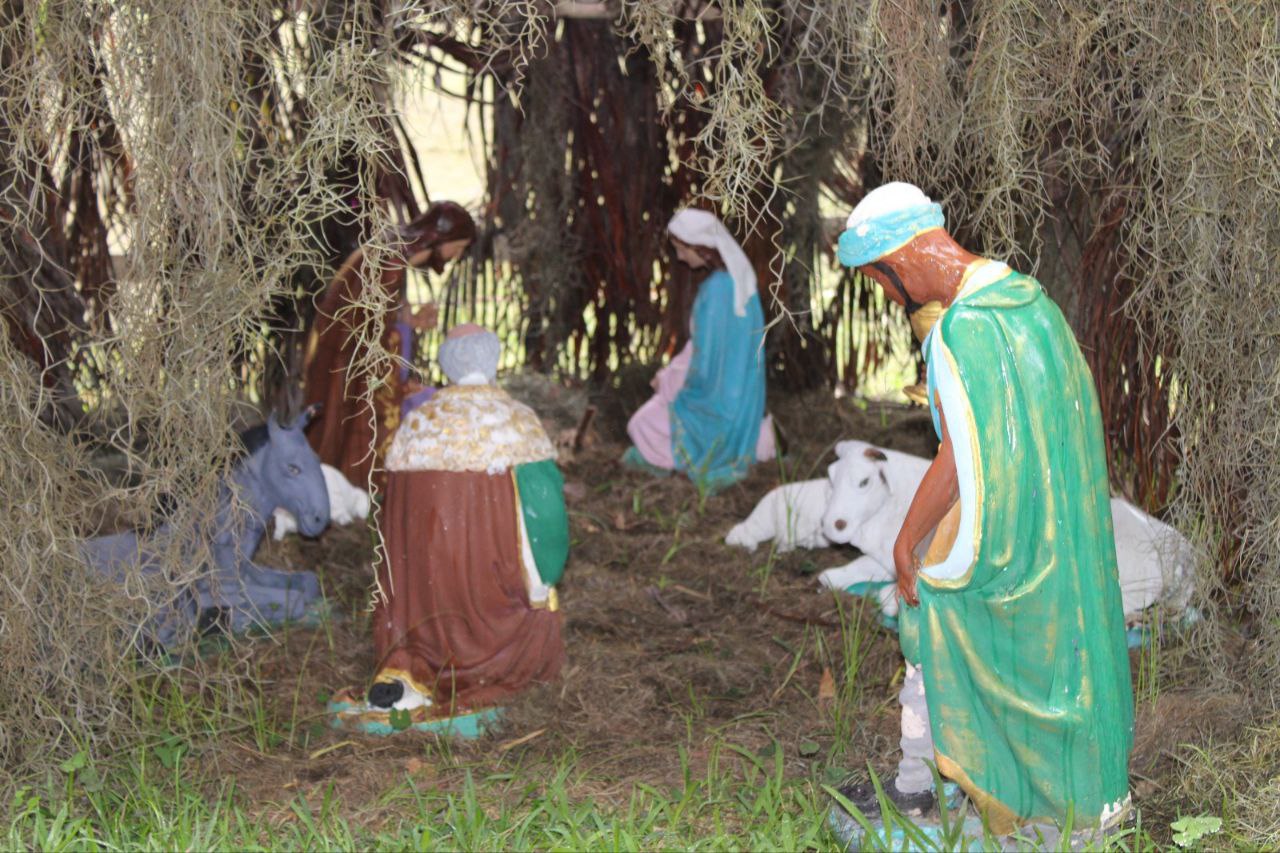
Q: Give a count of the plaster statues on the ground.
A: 8